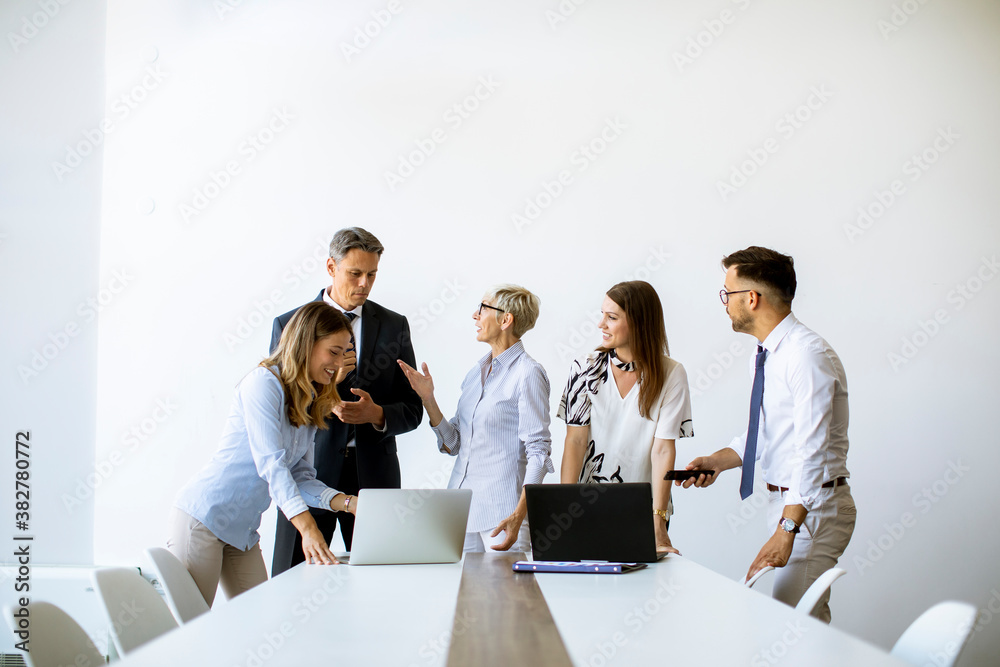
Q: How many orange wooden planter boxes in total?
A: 0